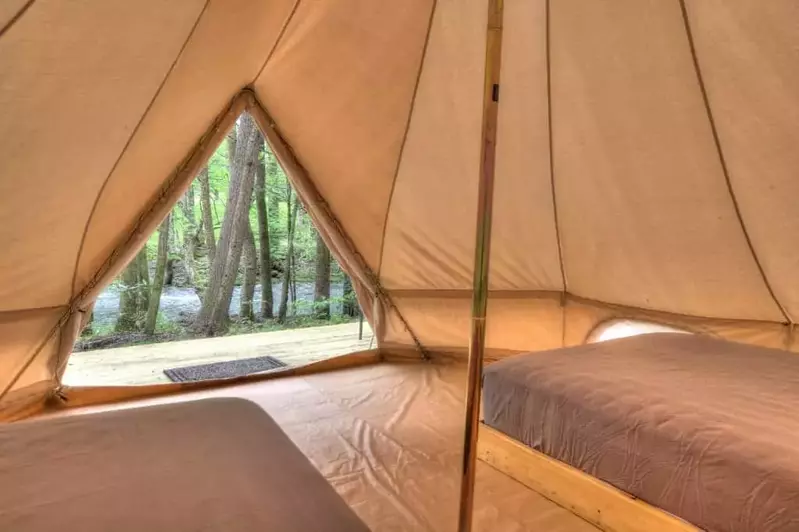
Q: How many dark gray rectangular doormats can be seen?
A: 1